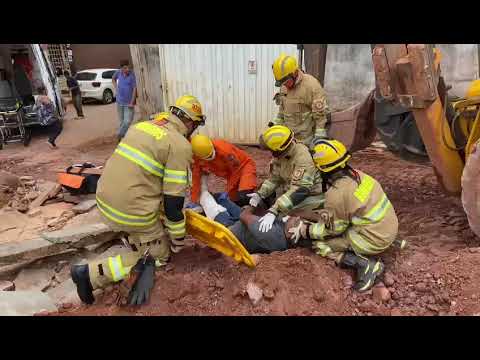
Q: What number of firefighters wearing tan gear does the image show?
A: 4